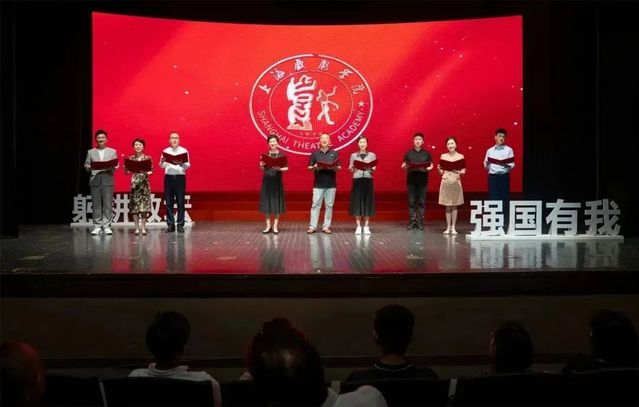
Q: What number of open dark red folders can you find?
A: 9